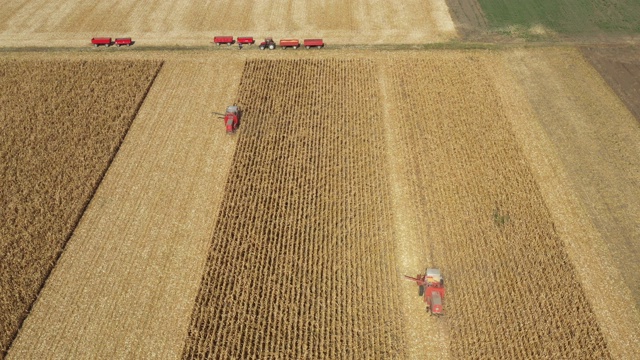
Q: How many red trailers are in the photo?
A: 6